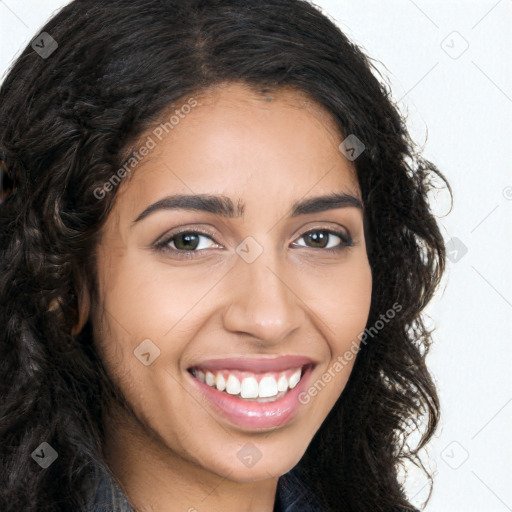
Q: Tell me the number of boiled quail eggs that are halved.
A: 0